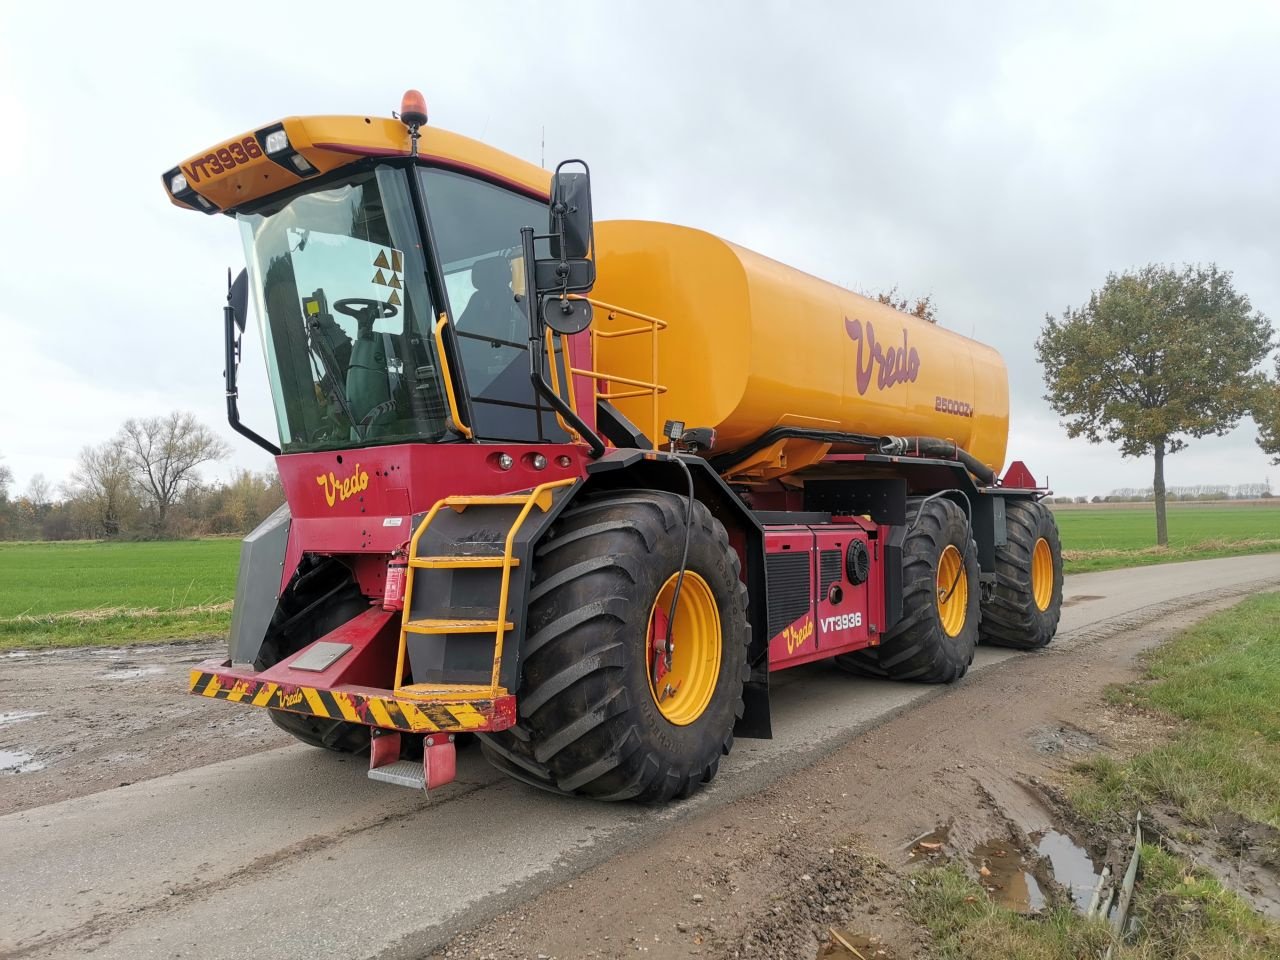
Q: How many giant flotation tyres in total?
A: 4